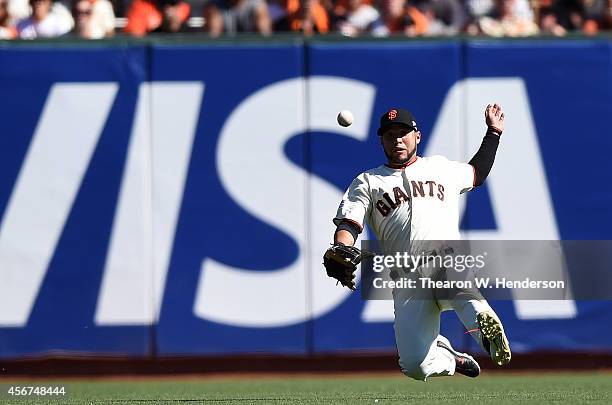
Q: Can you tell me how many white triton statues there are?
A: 0